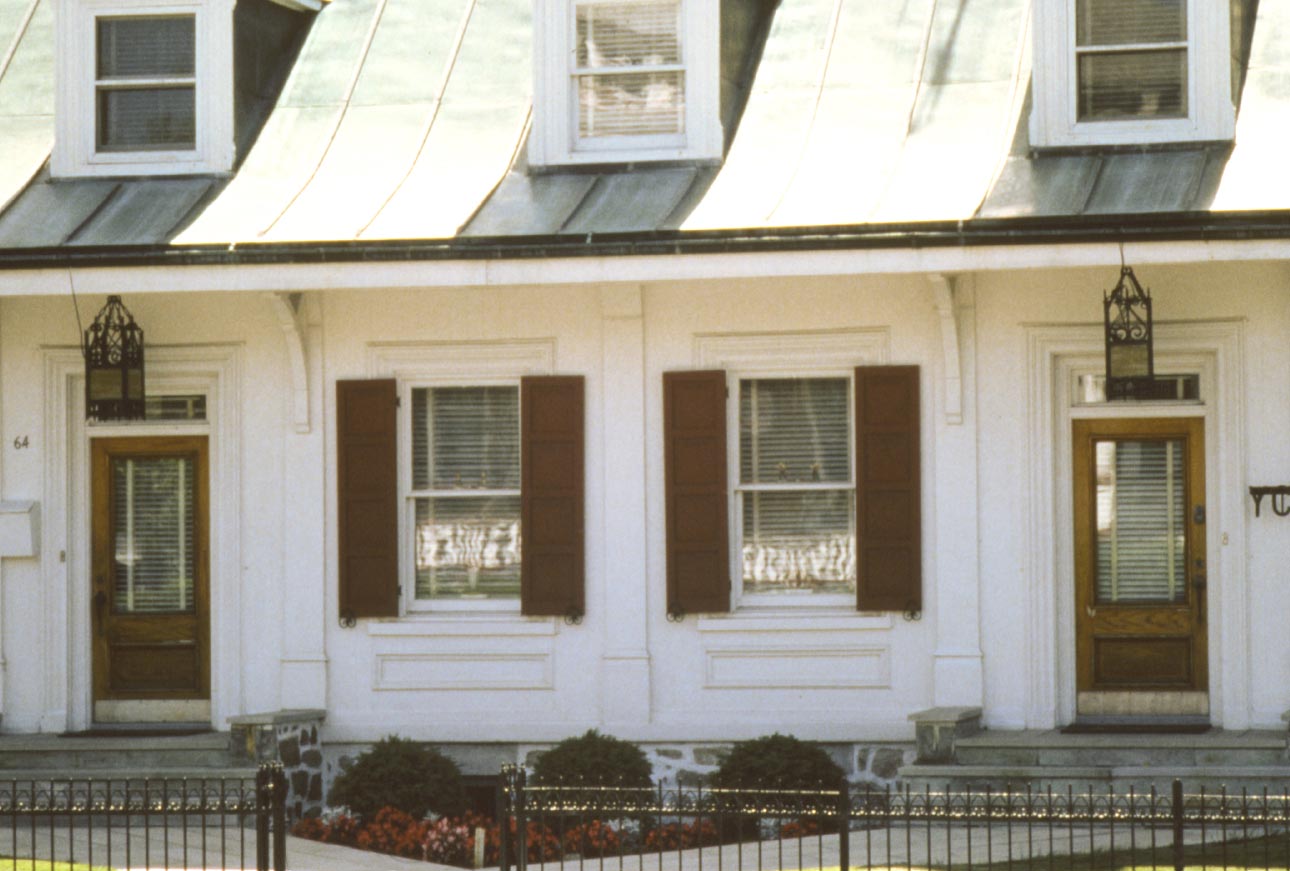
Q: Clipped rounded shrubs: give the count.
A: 3